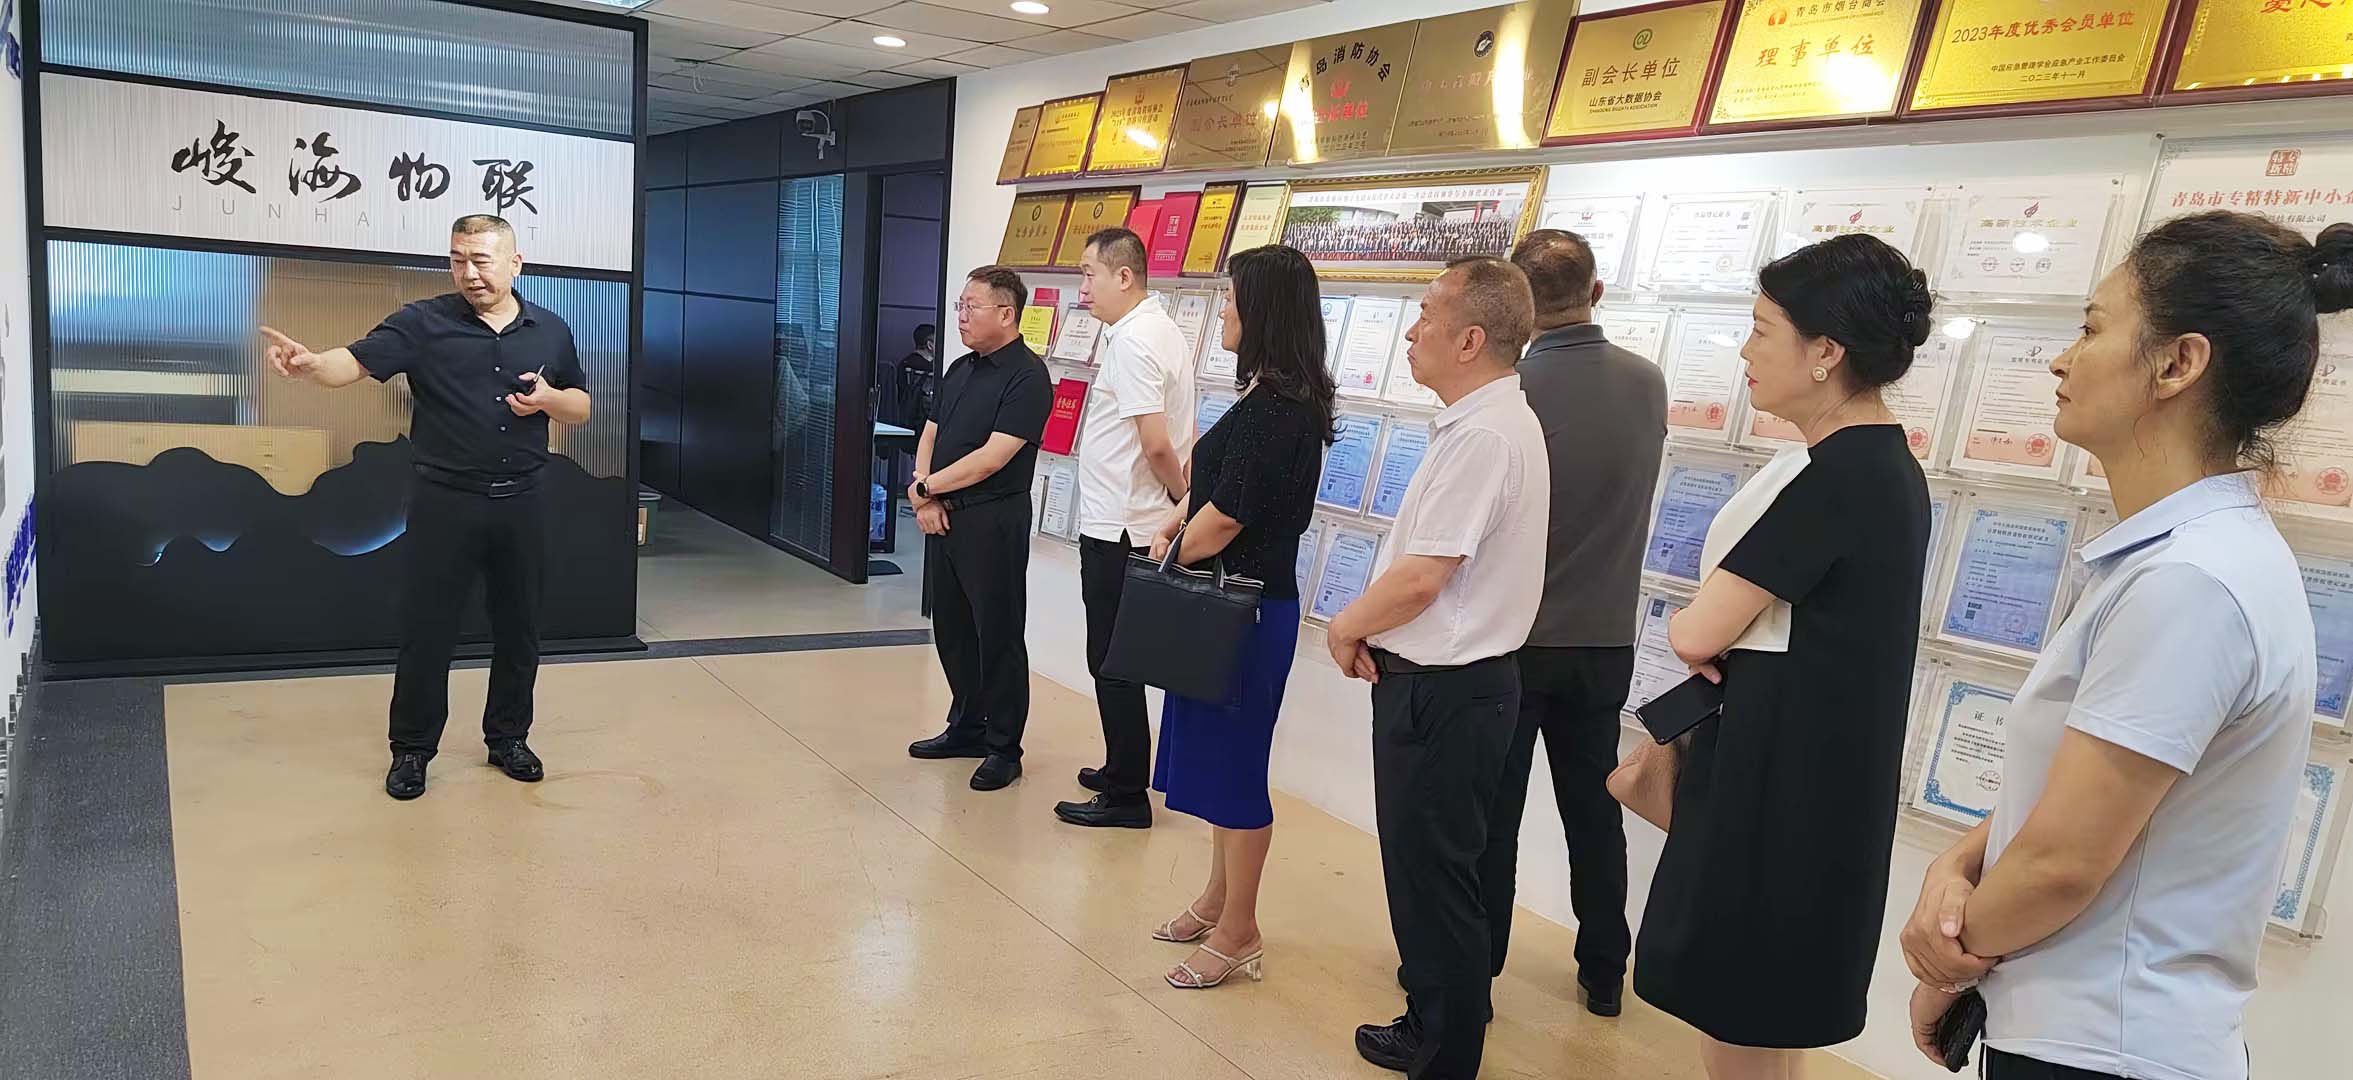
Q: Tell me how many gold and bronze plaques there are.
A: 13